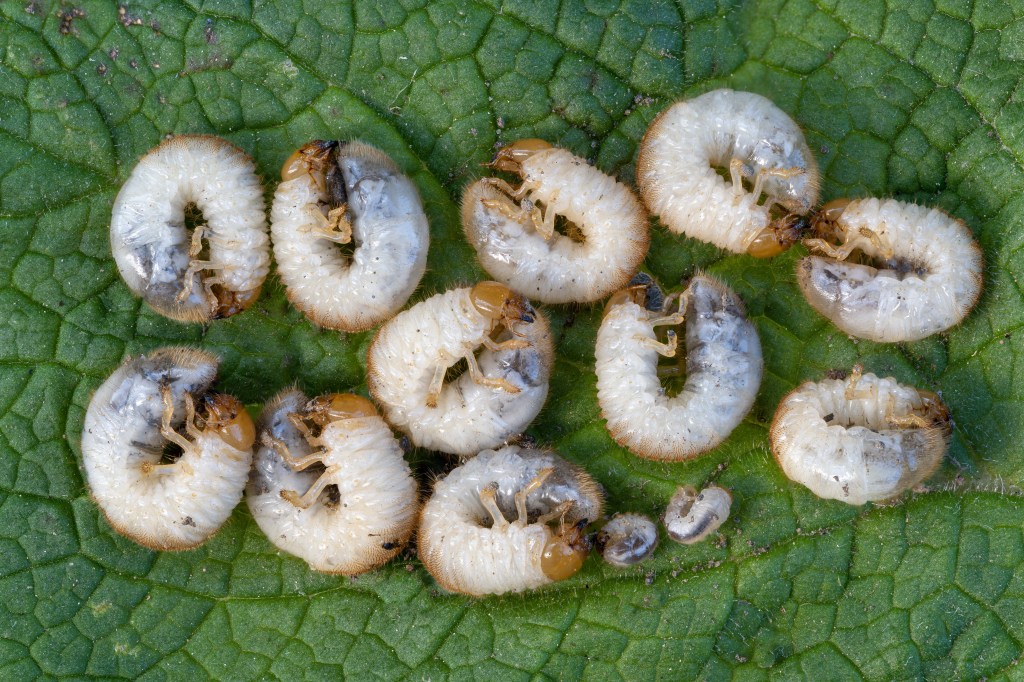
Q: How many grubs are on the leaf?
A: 13